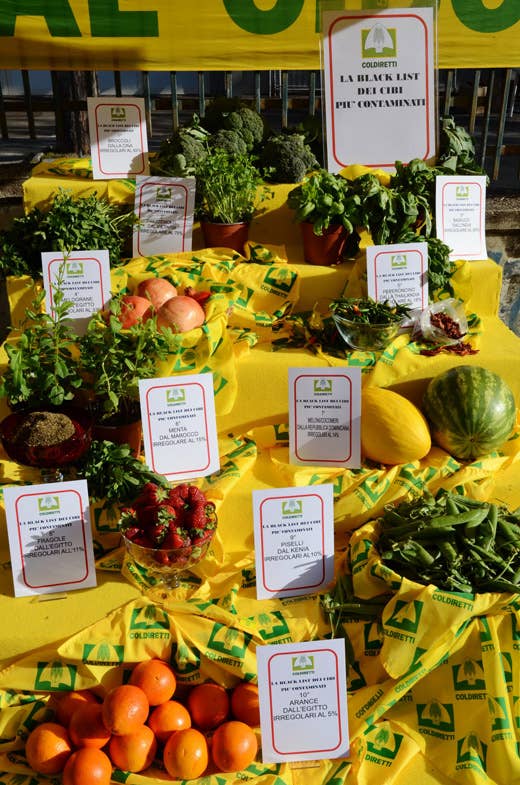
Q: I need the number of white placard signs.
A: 11